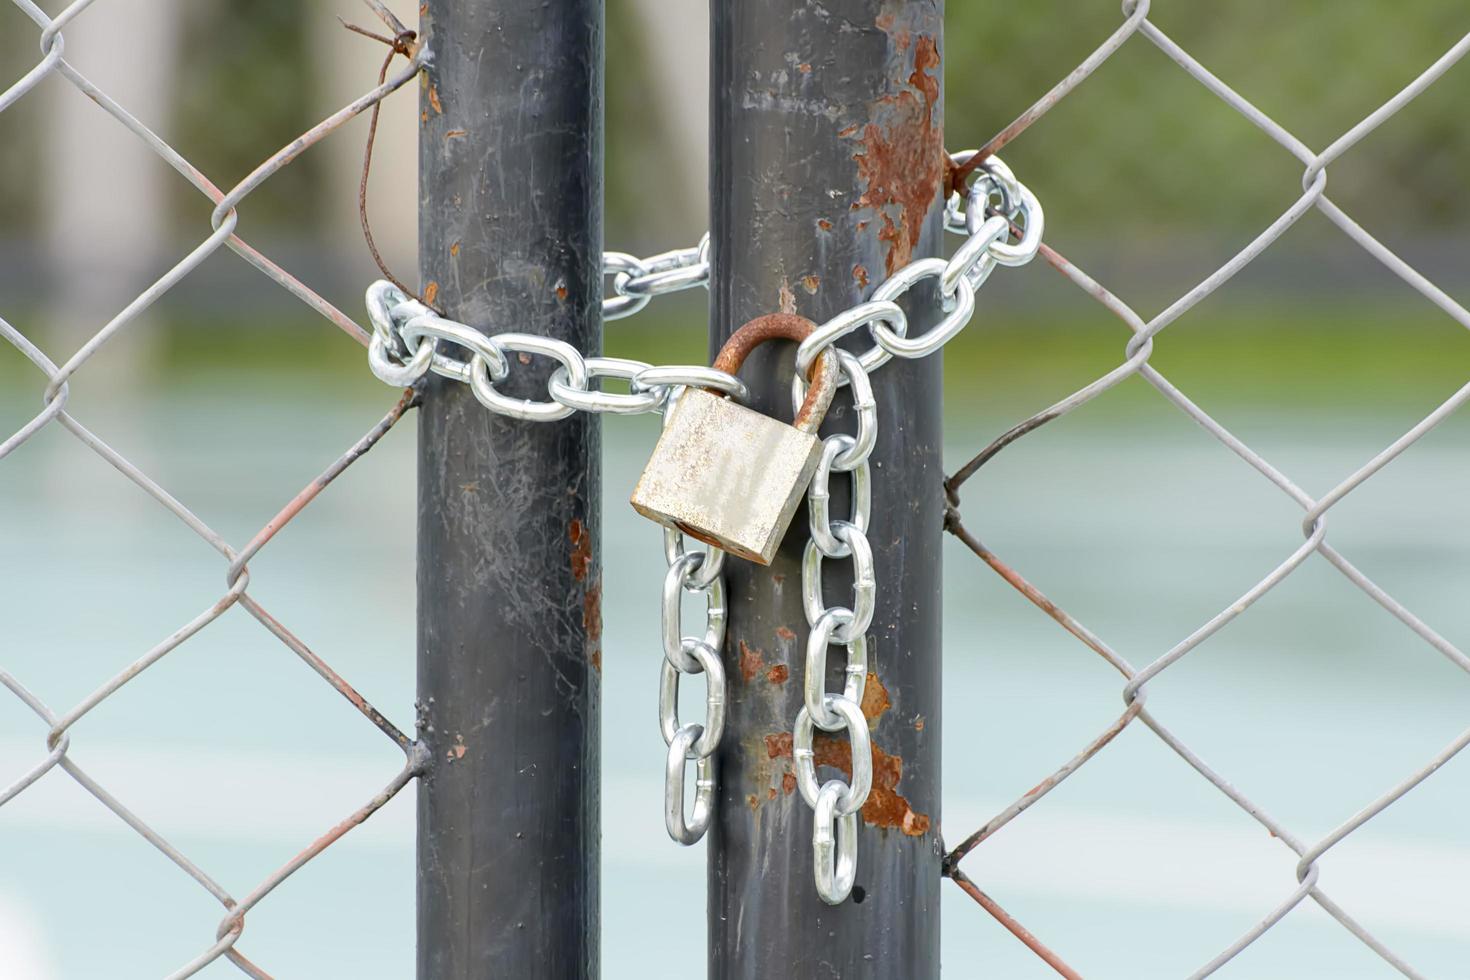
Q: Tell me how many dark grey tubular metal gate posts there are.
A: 2